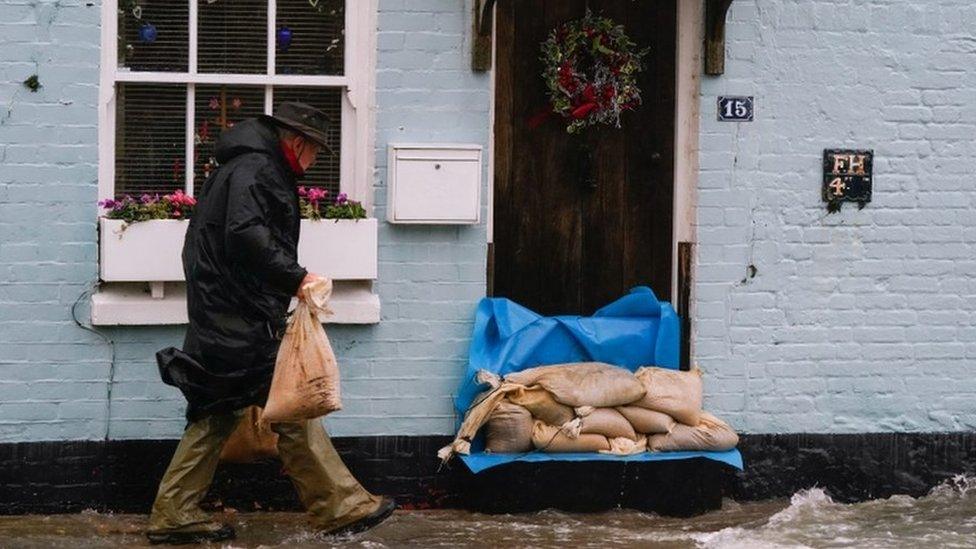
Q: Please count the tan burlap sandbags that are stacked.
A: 8